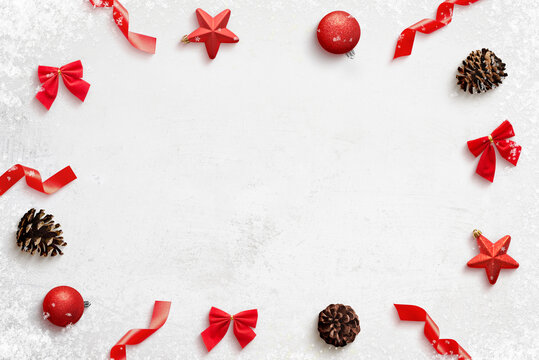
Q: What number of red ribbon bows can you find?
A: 3